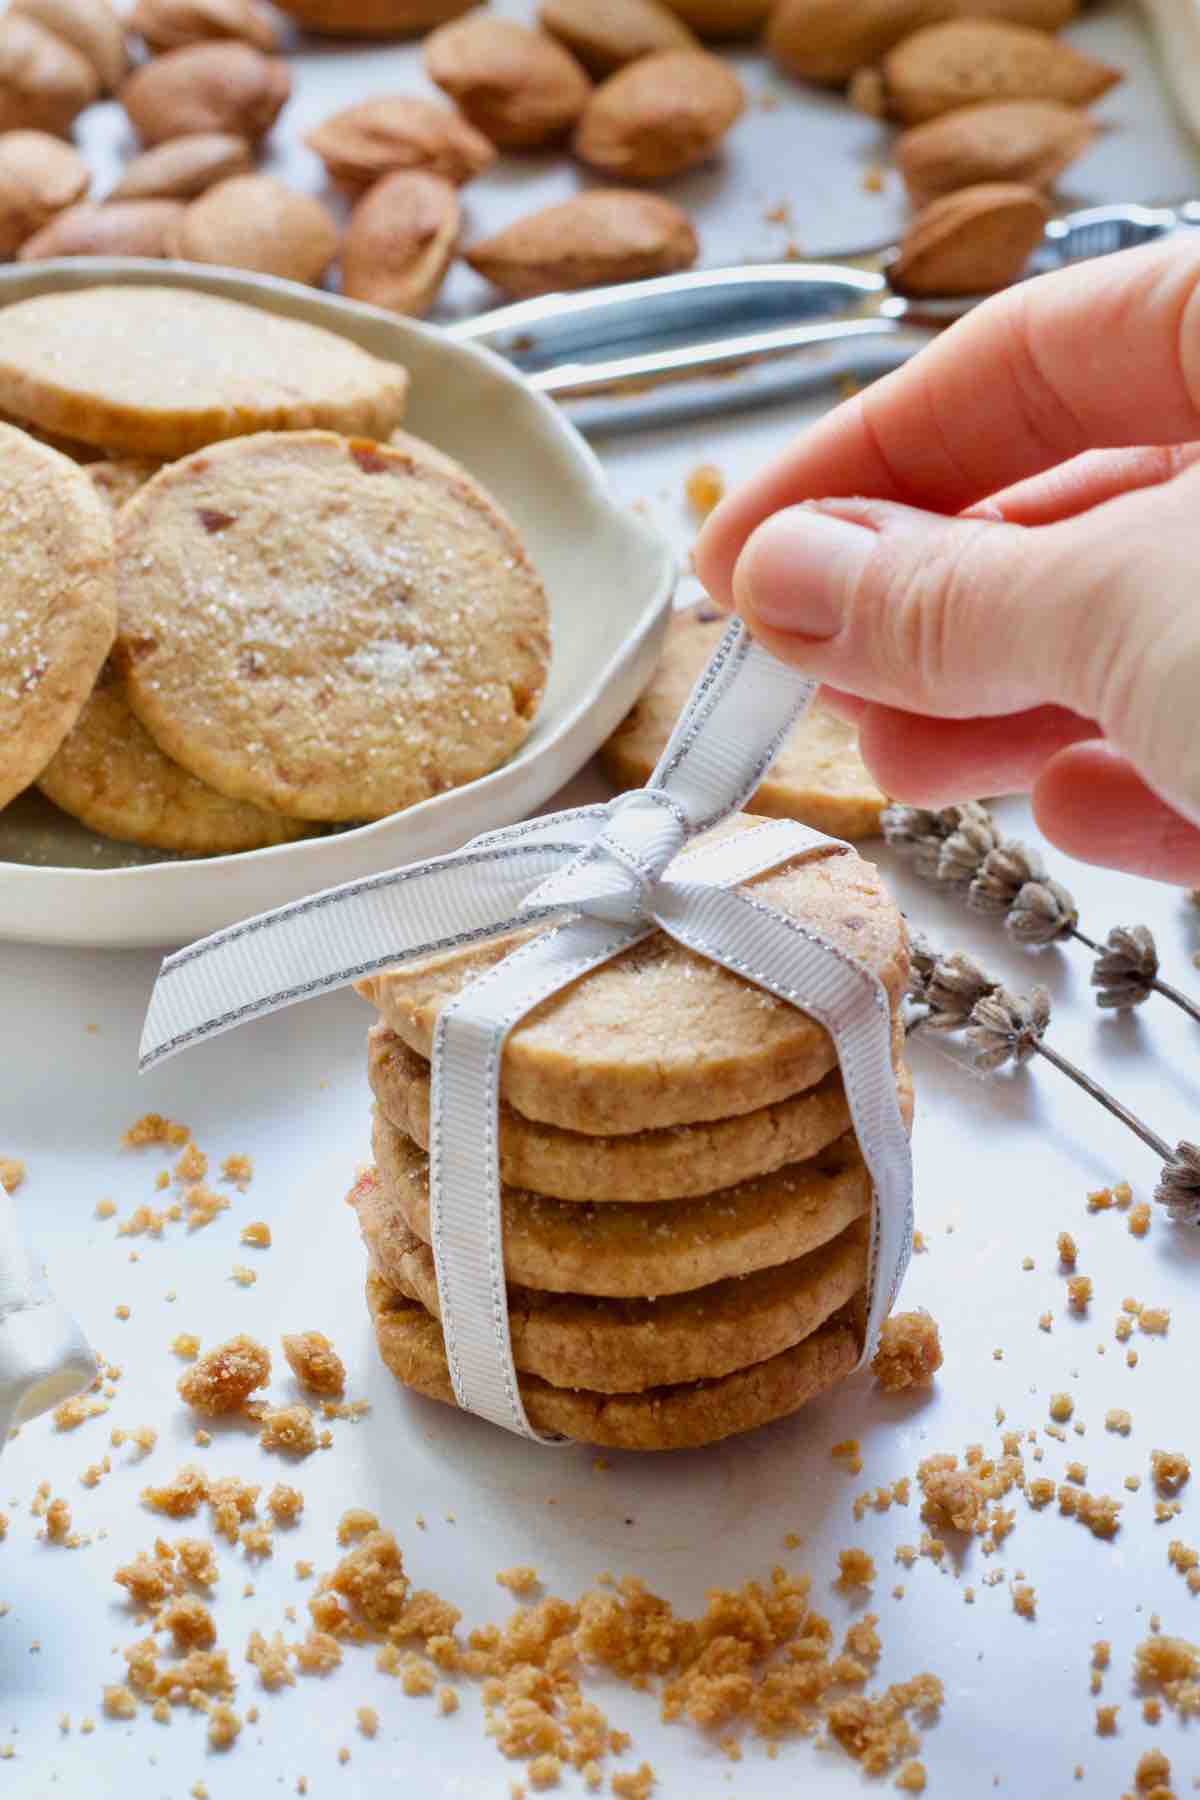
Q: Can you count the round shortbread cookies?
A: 11